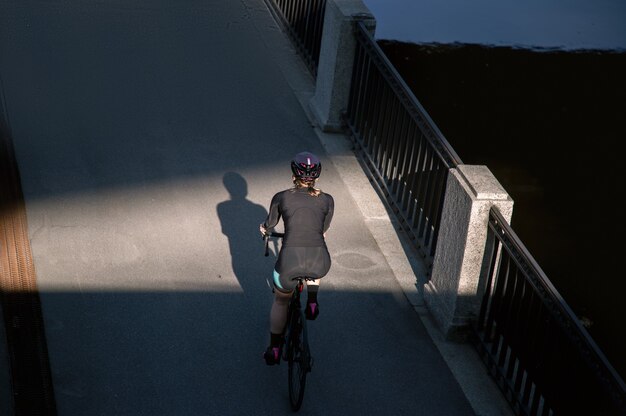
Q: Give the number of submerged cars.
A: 0